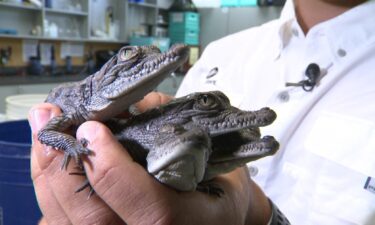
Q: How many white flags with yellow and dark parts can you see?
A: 0